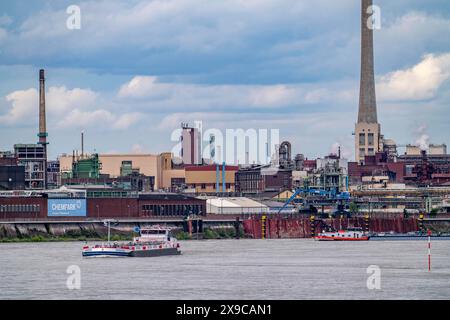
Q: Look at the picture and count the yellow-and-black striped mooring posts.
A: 4